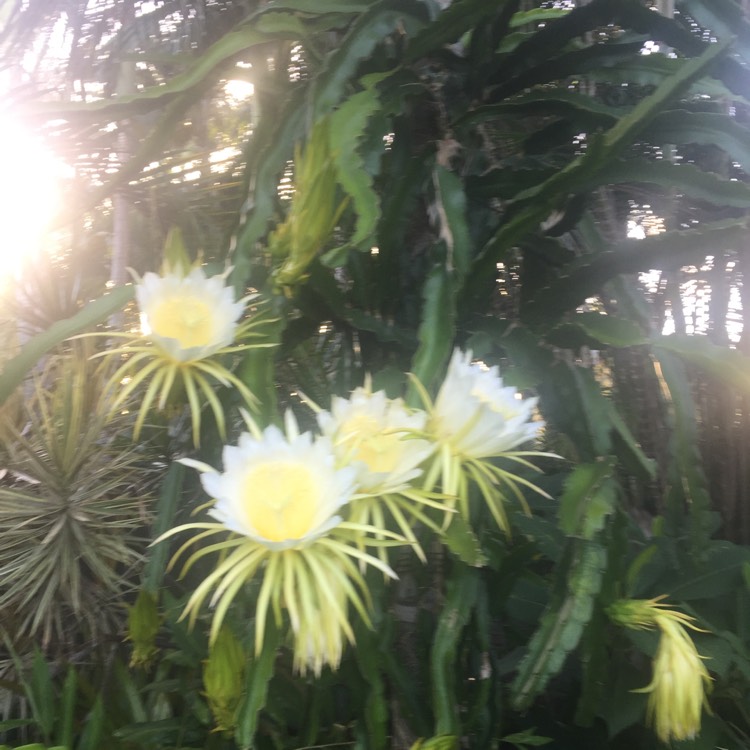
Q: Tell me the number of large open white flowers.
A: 4